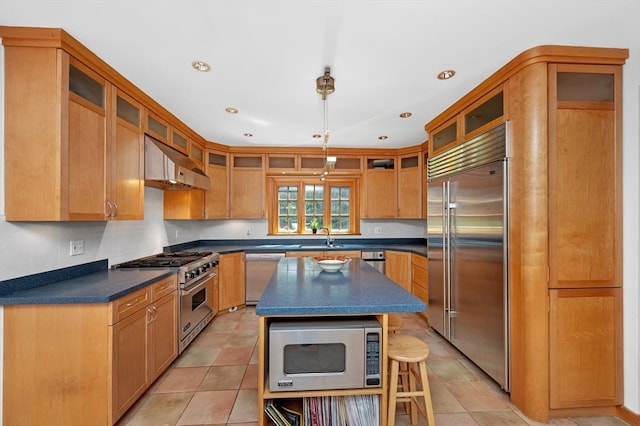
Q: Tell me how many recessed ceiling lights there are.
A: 7